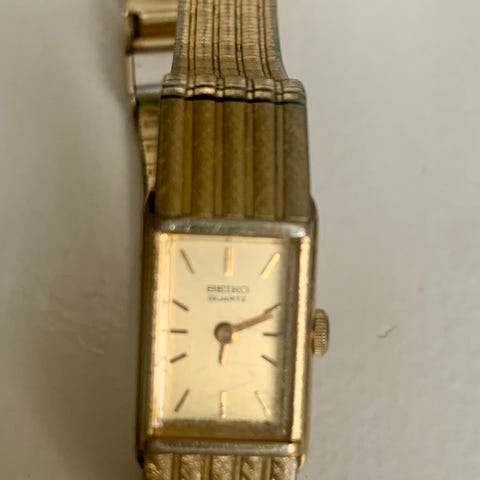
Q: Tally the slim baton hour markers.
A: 12